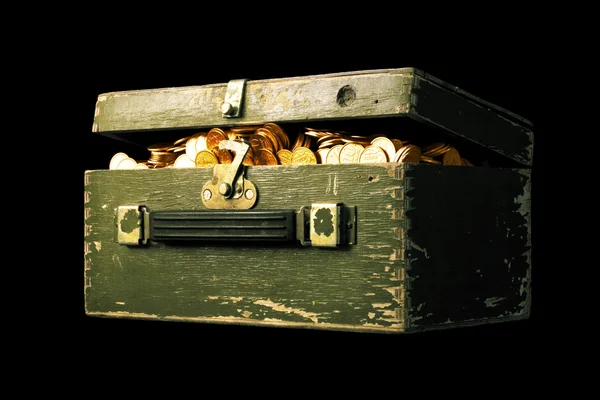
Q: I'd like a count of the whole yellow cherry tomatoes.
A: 0